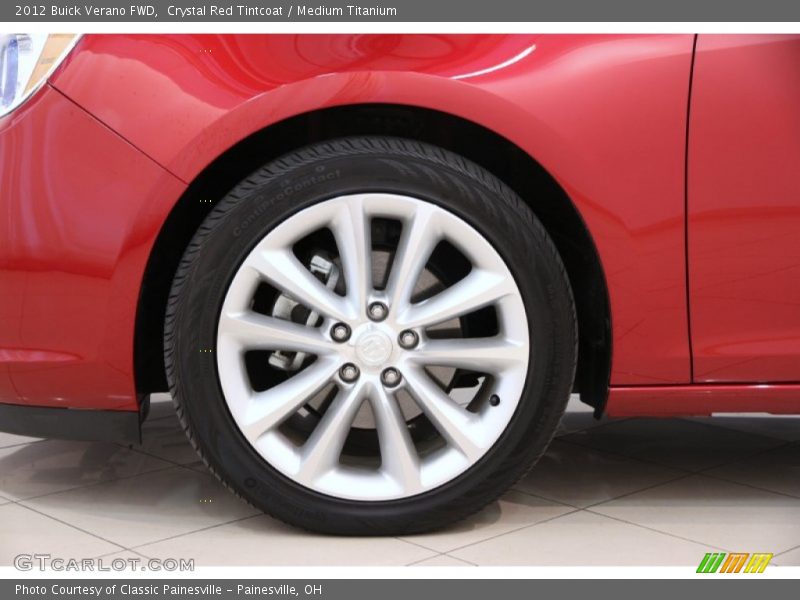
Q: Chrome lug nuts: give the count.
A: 5